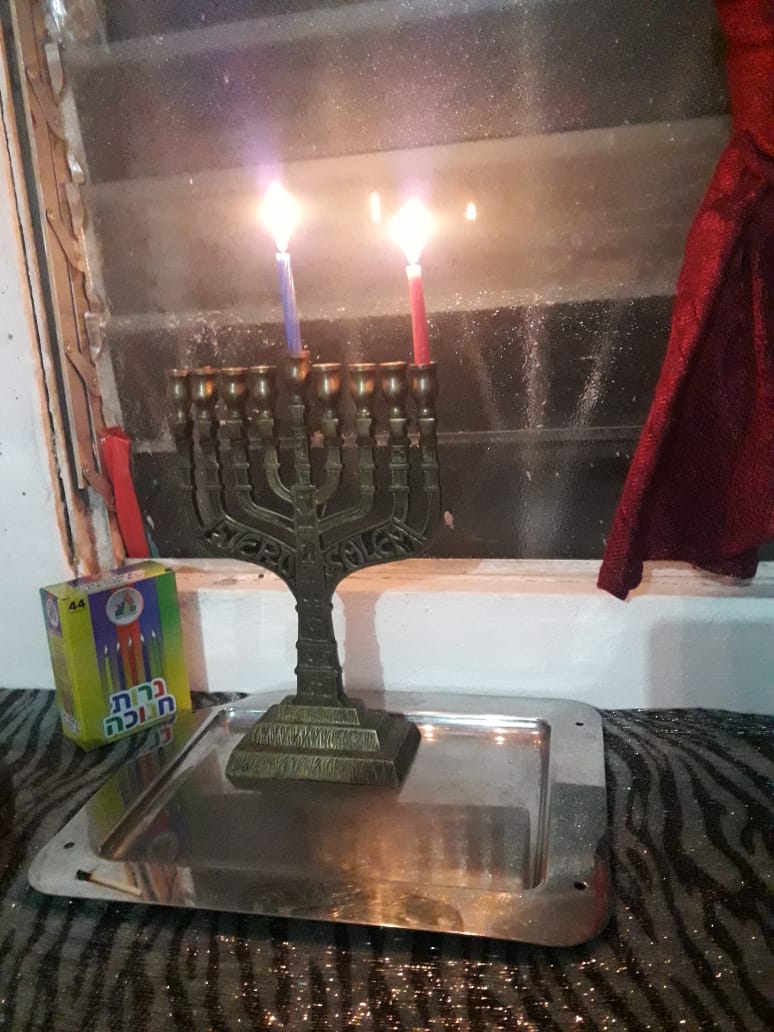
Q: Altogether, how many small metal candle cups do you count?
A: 9